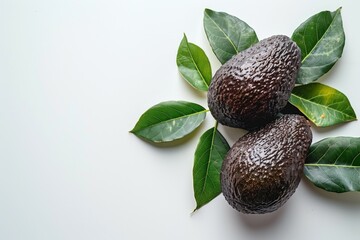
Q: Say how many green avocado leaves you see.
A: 7